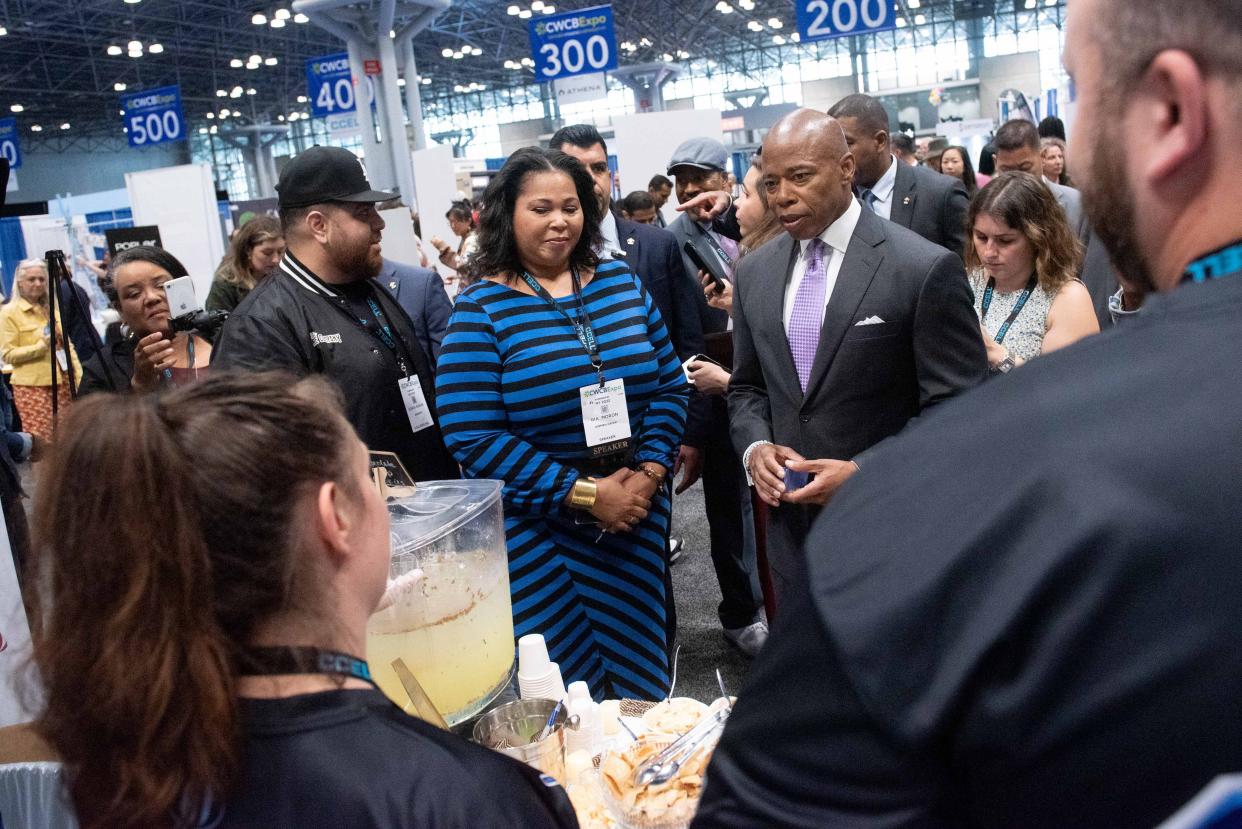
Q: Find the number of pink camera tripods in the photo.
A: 0